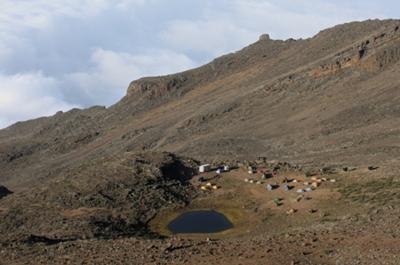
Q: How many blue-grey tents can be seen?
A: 4